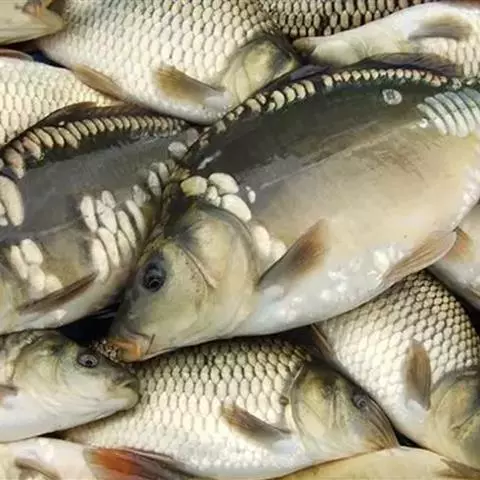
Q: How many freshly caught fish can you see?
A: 13